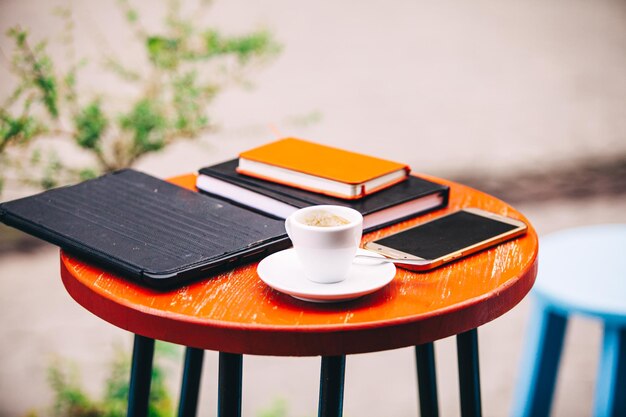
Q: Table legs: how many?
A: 6